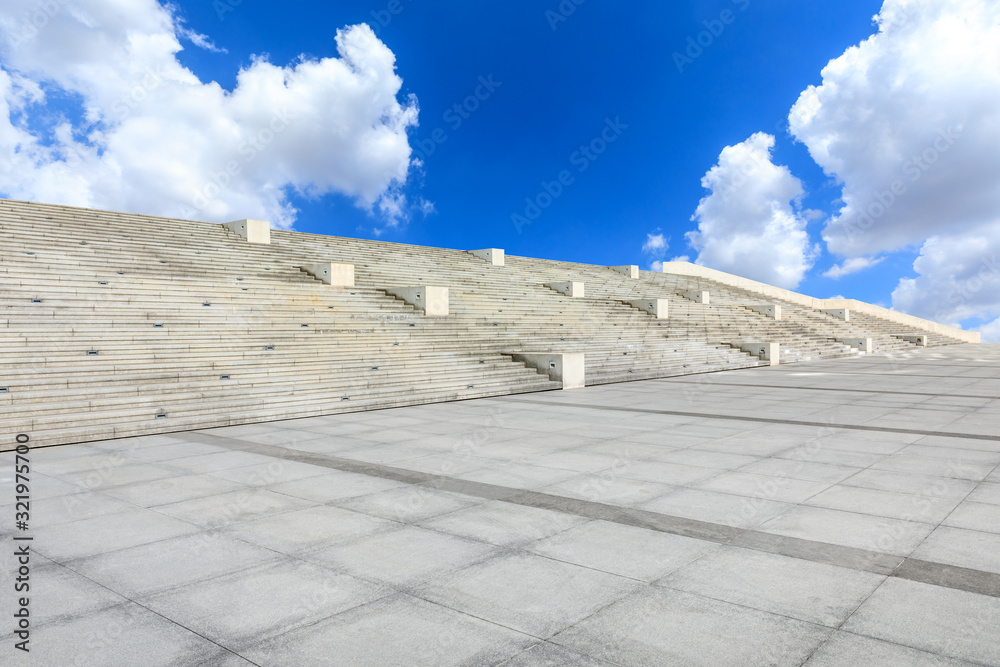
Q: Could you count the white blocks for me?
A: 14